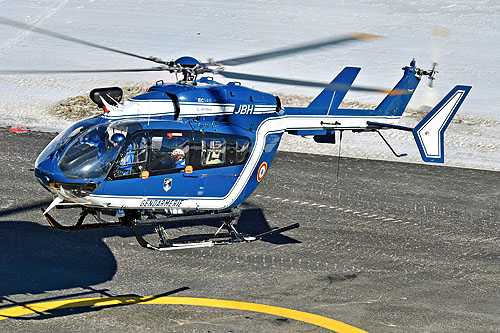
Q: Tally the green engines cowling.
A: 0